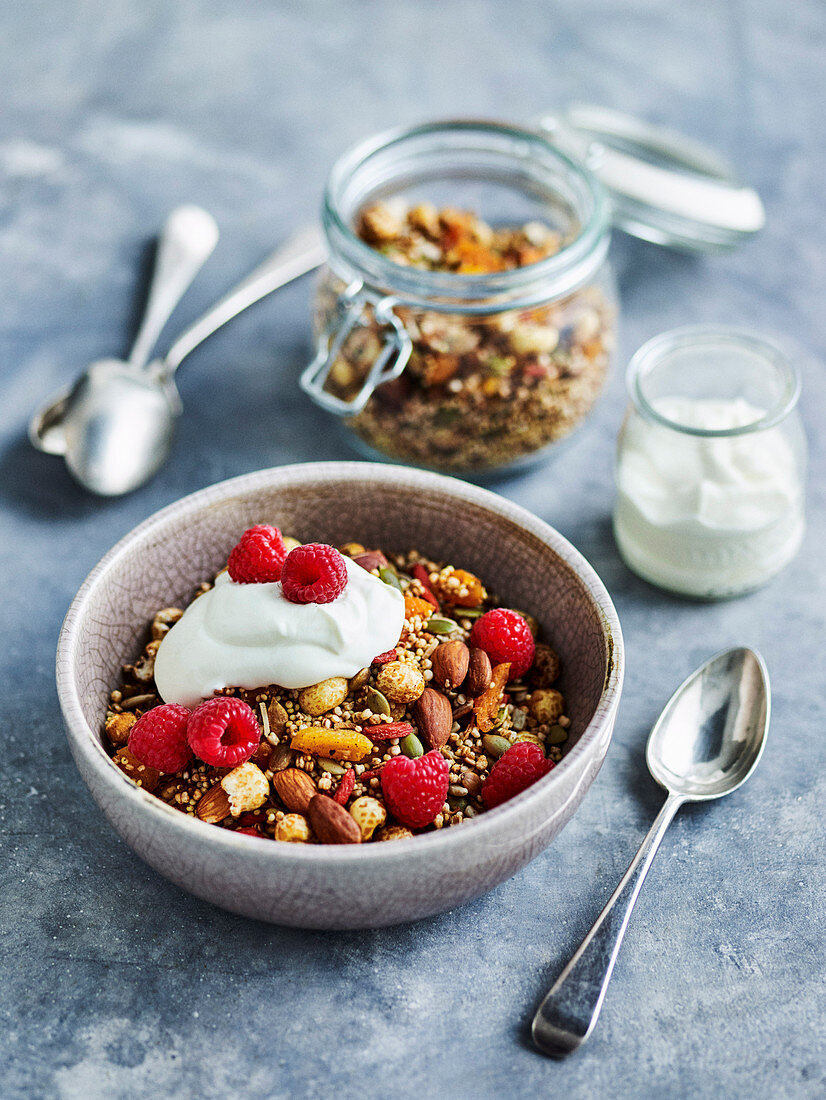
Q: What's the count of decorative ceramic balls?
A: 0